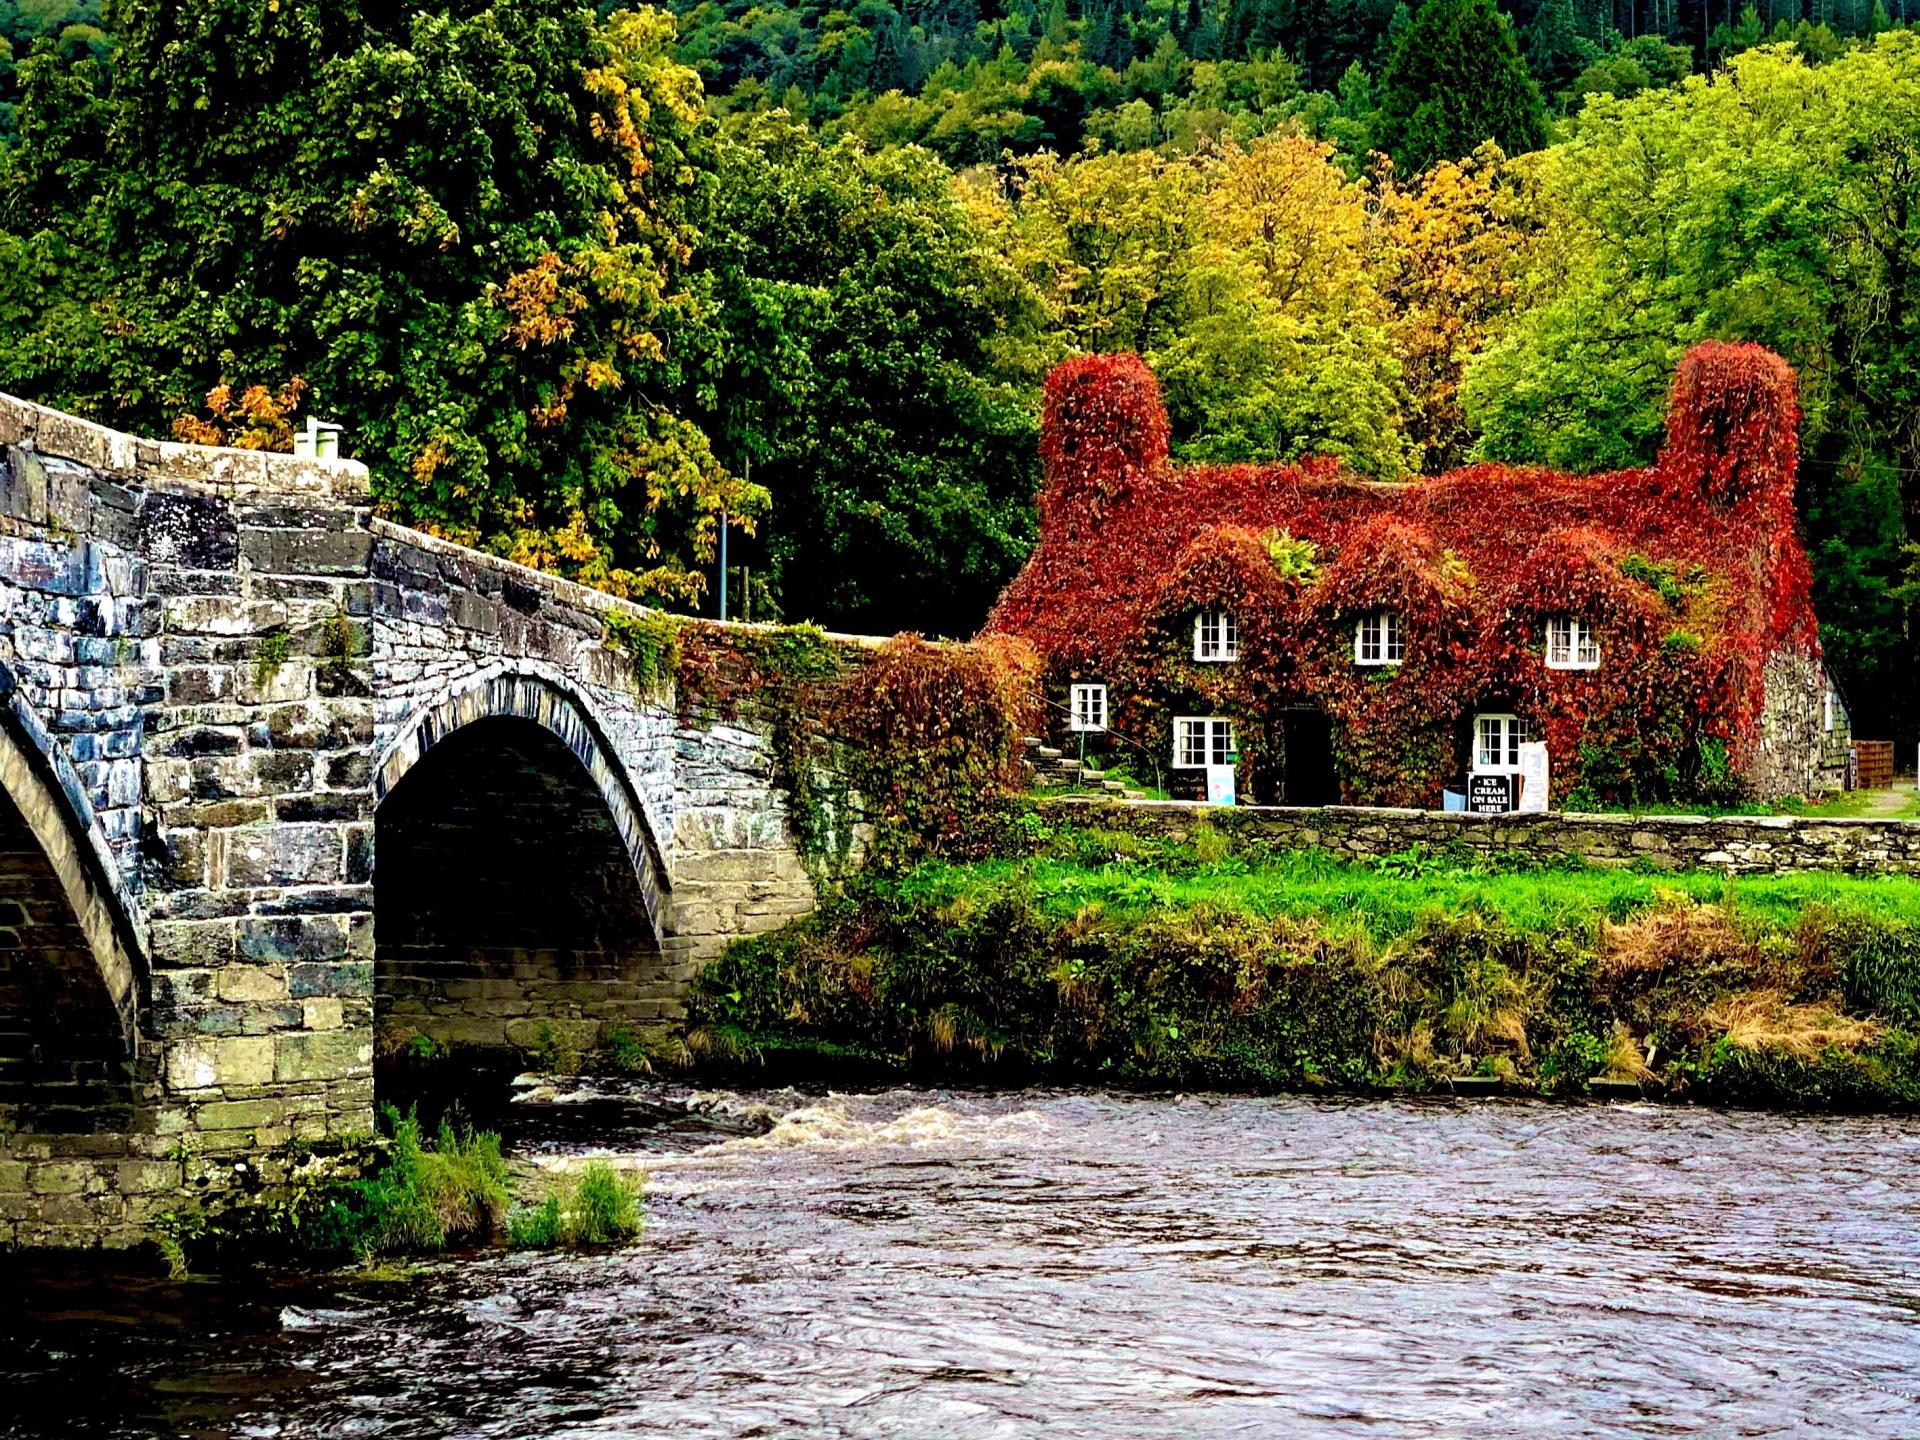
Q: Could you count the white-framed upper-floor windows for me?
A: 3